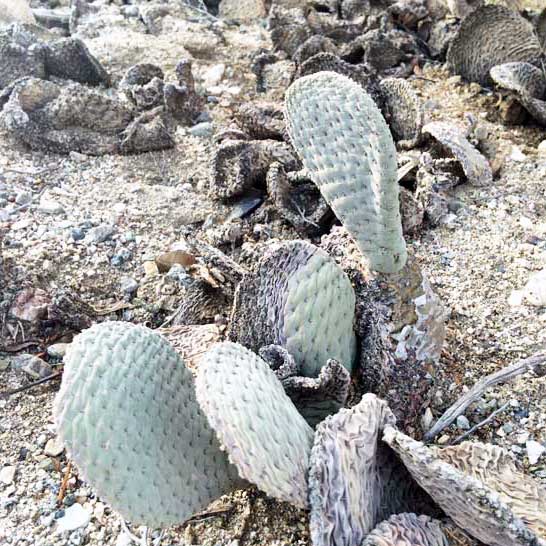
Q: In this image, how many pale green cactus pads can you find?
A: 4